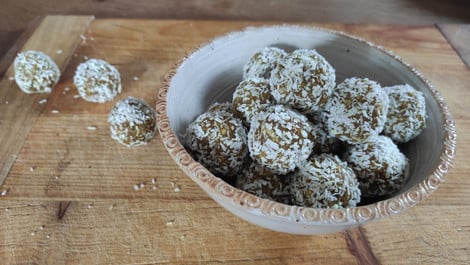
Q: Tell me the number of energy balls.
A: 15